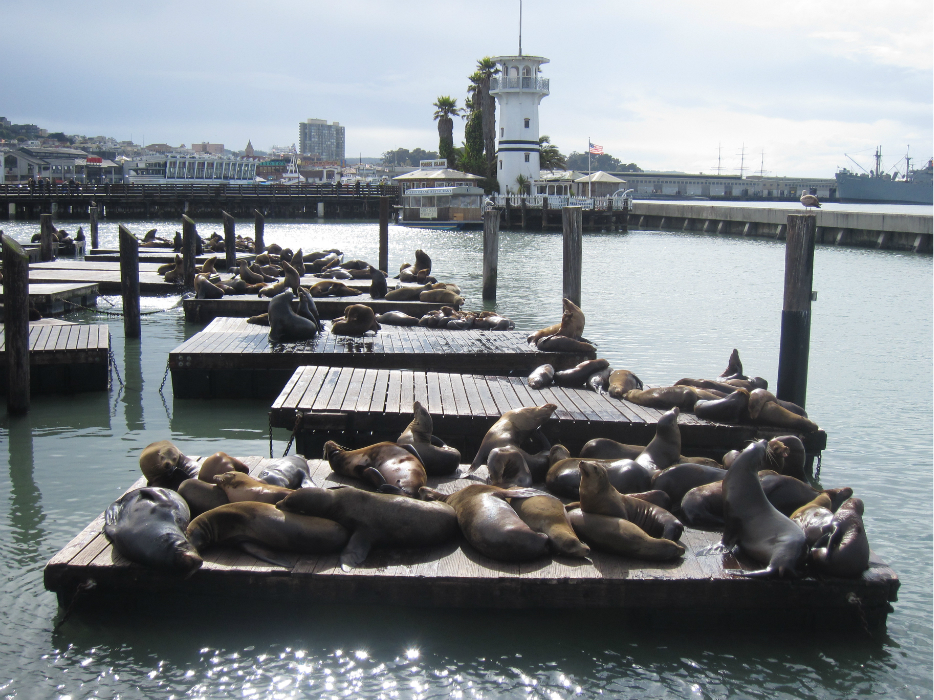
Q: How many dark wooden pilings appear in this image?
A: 11